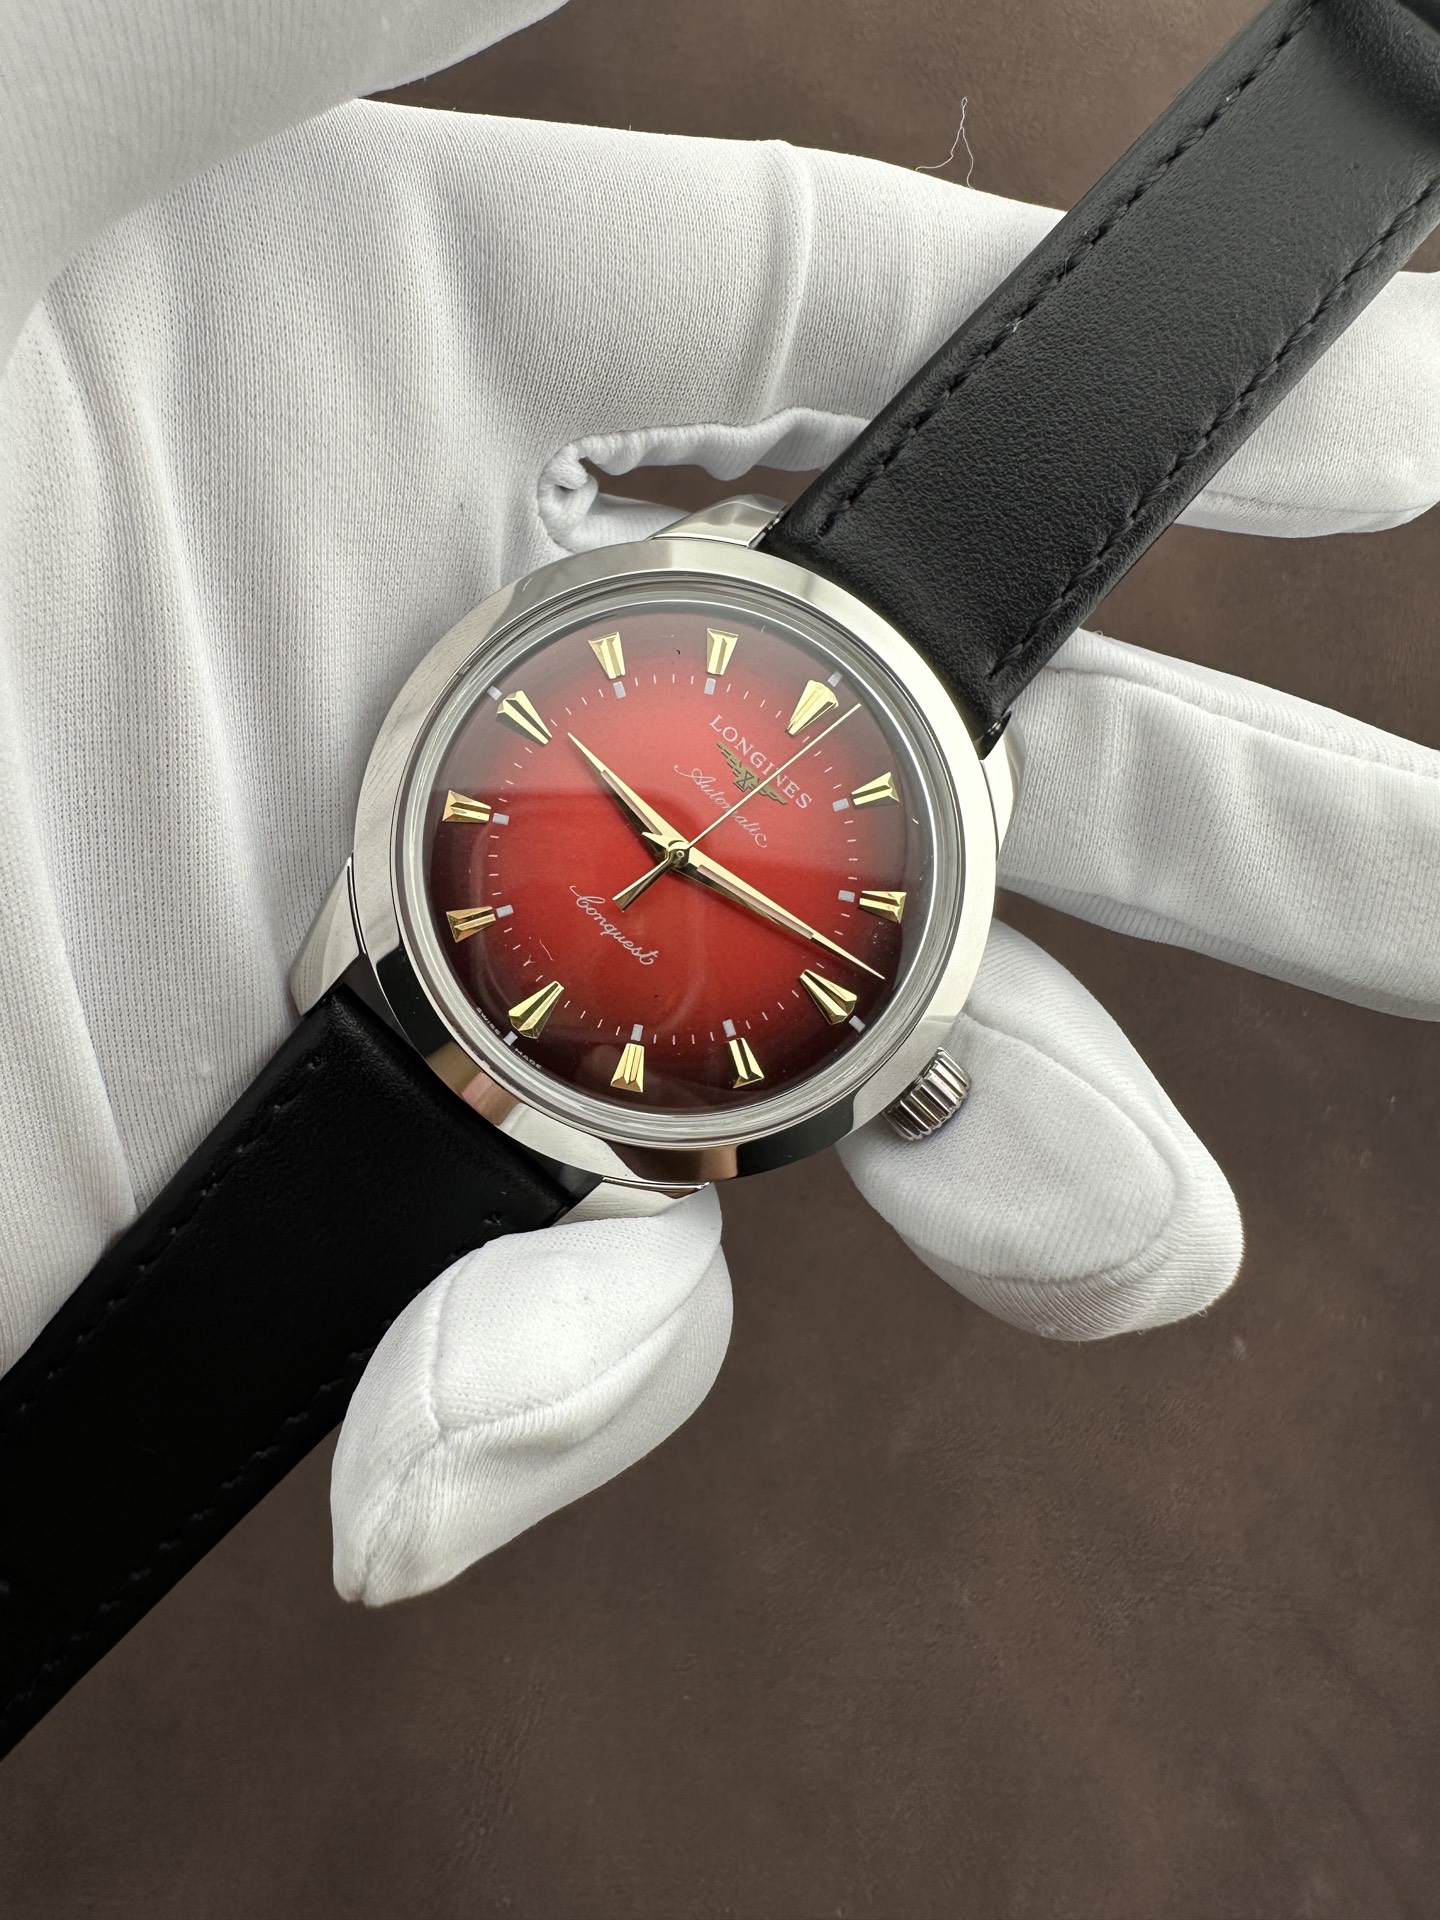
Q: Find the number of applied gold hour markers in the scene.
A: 12